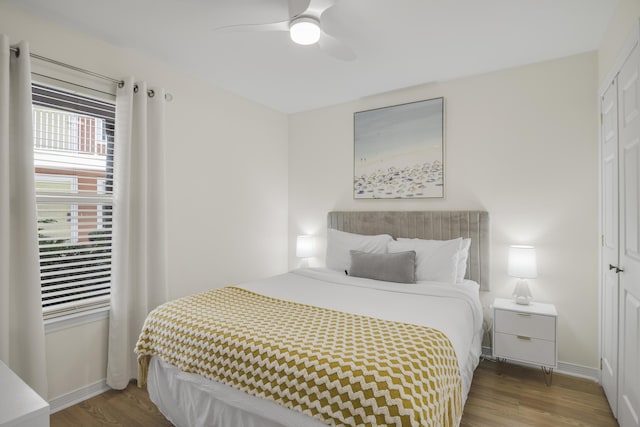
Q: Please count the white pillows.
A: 3